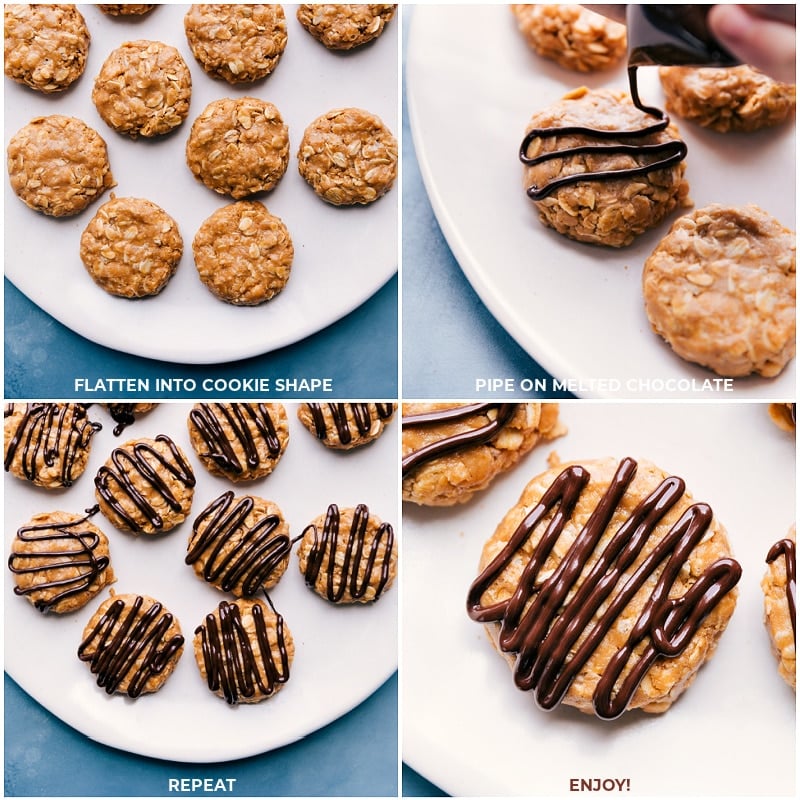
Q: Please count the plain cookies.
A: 13